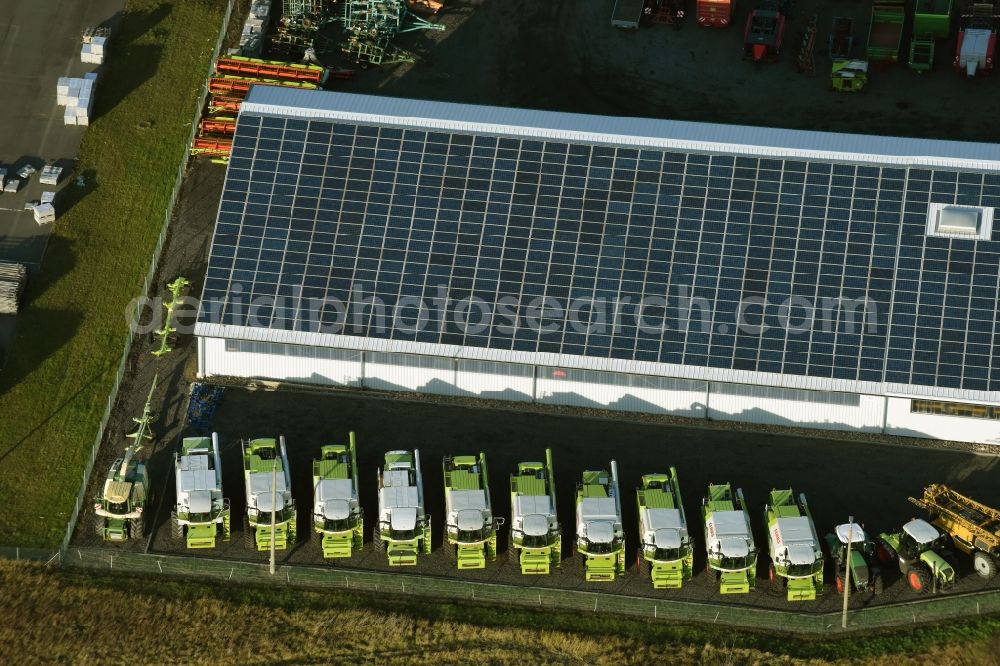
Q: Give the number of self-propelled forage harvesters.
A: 1